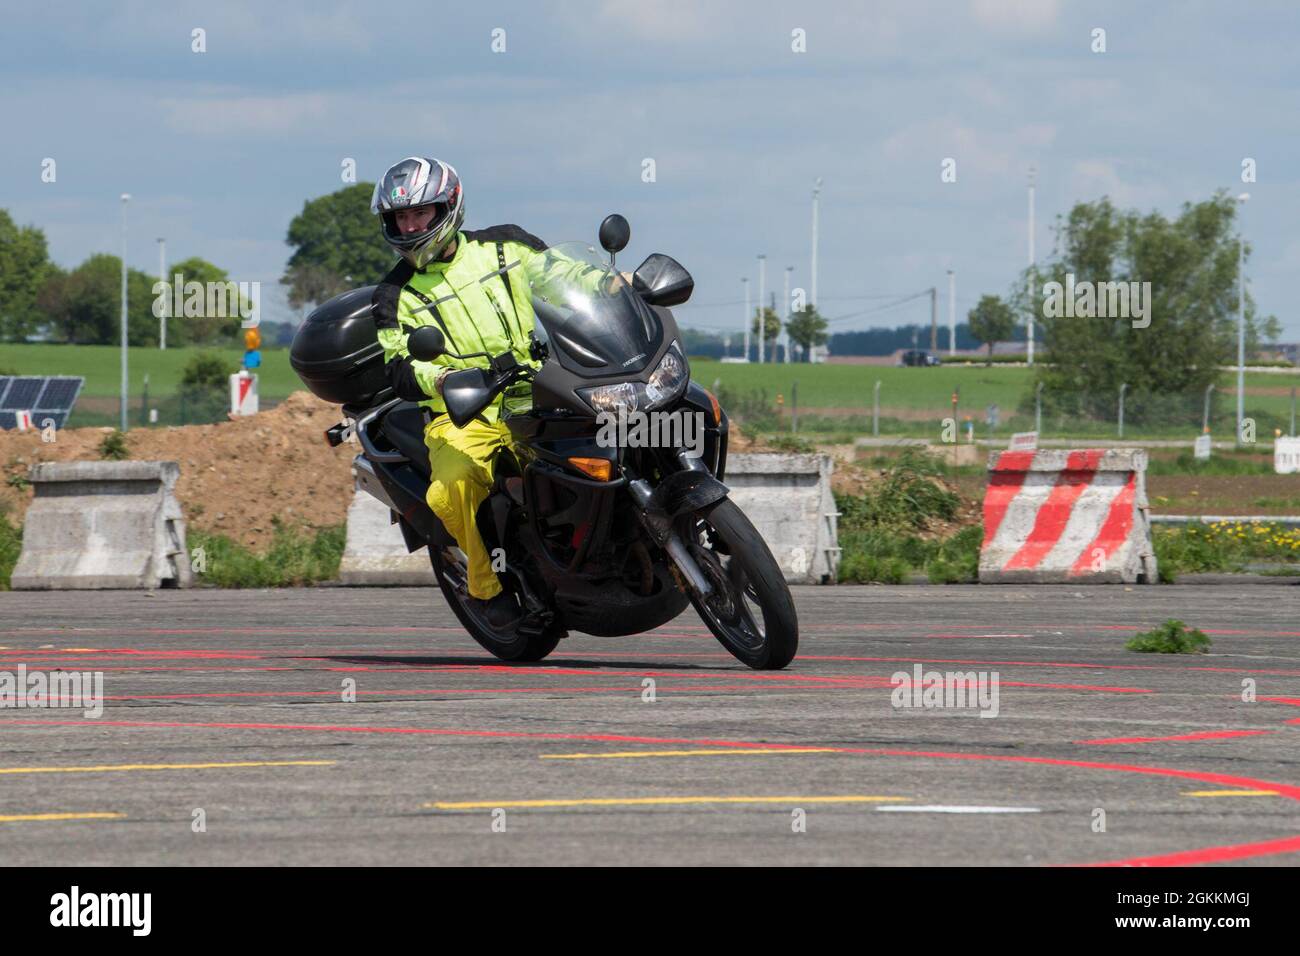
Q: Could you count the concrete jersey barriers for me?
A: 4